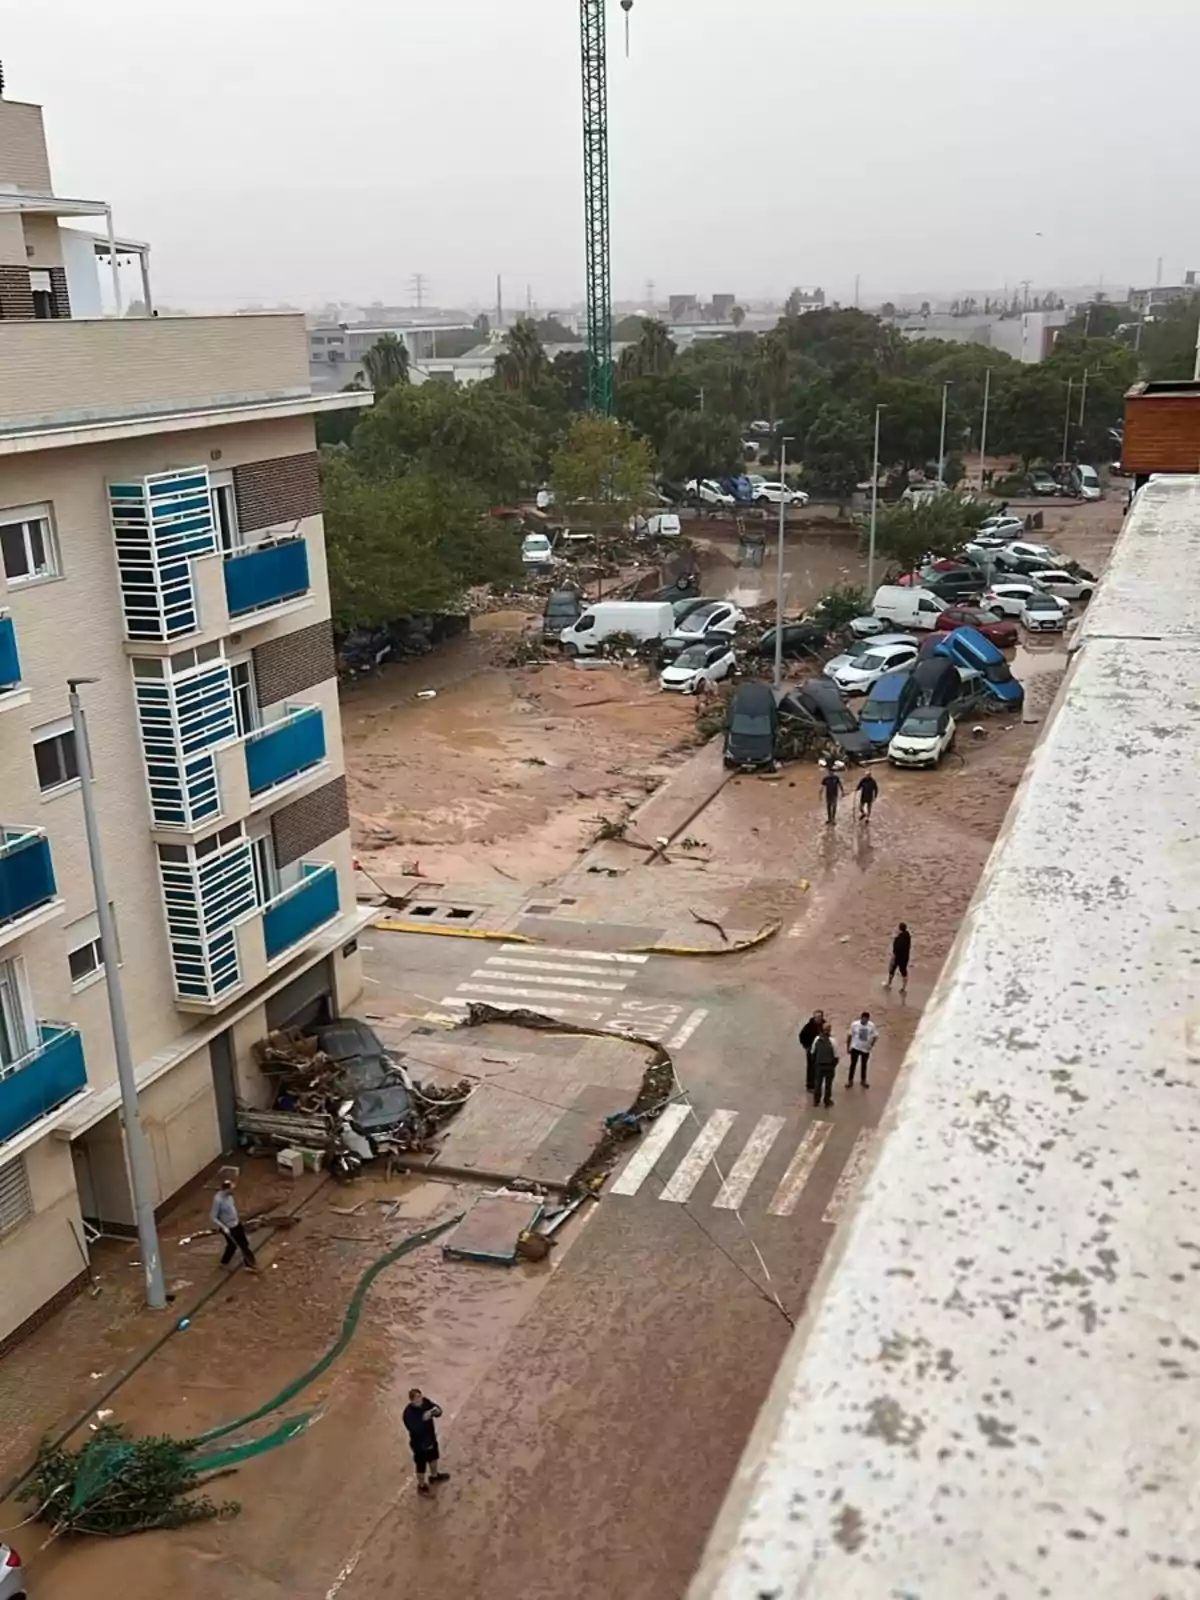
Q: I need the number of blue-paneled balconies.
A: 6